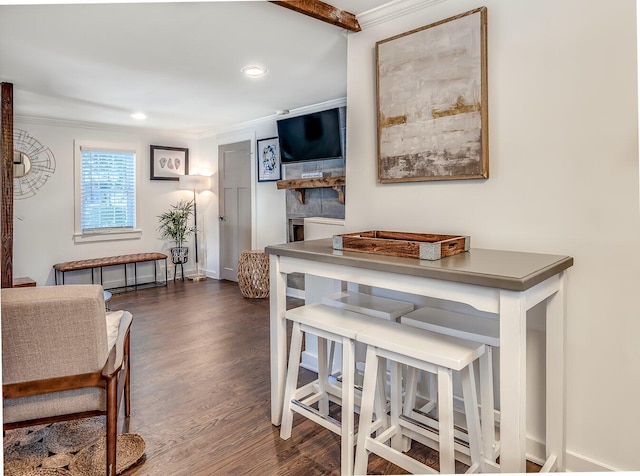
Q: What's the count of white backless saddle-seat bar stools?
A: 4